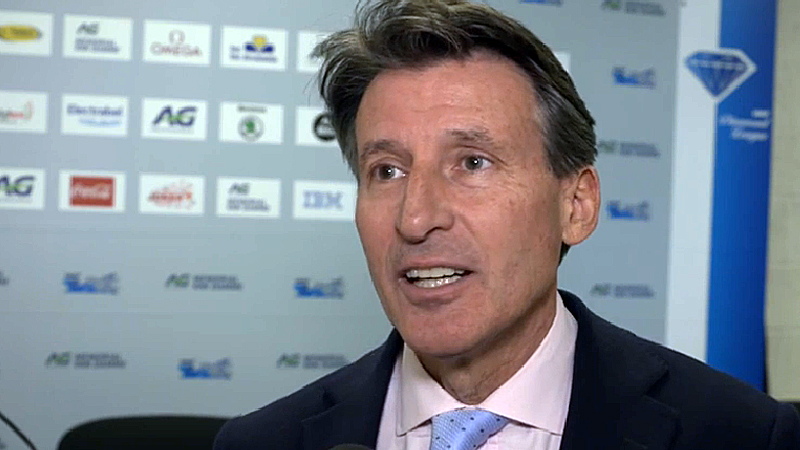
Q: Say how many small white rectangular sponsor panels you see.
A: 15